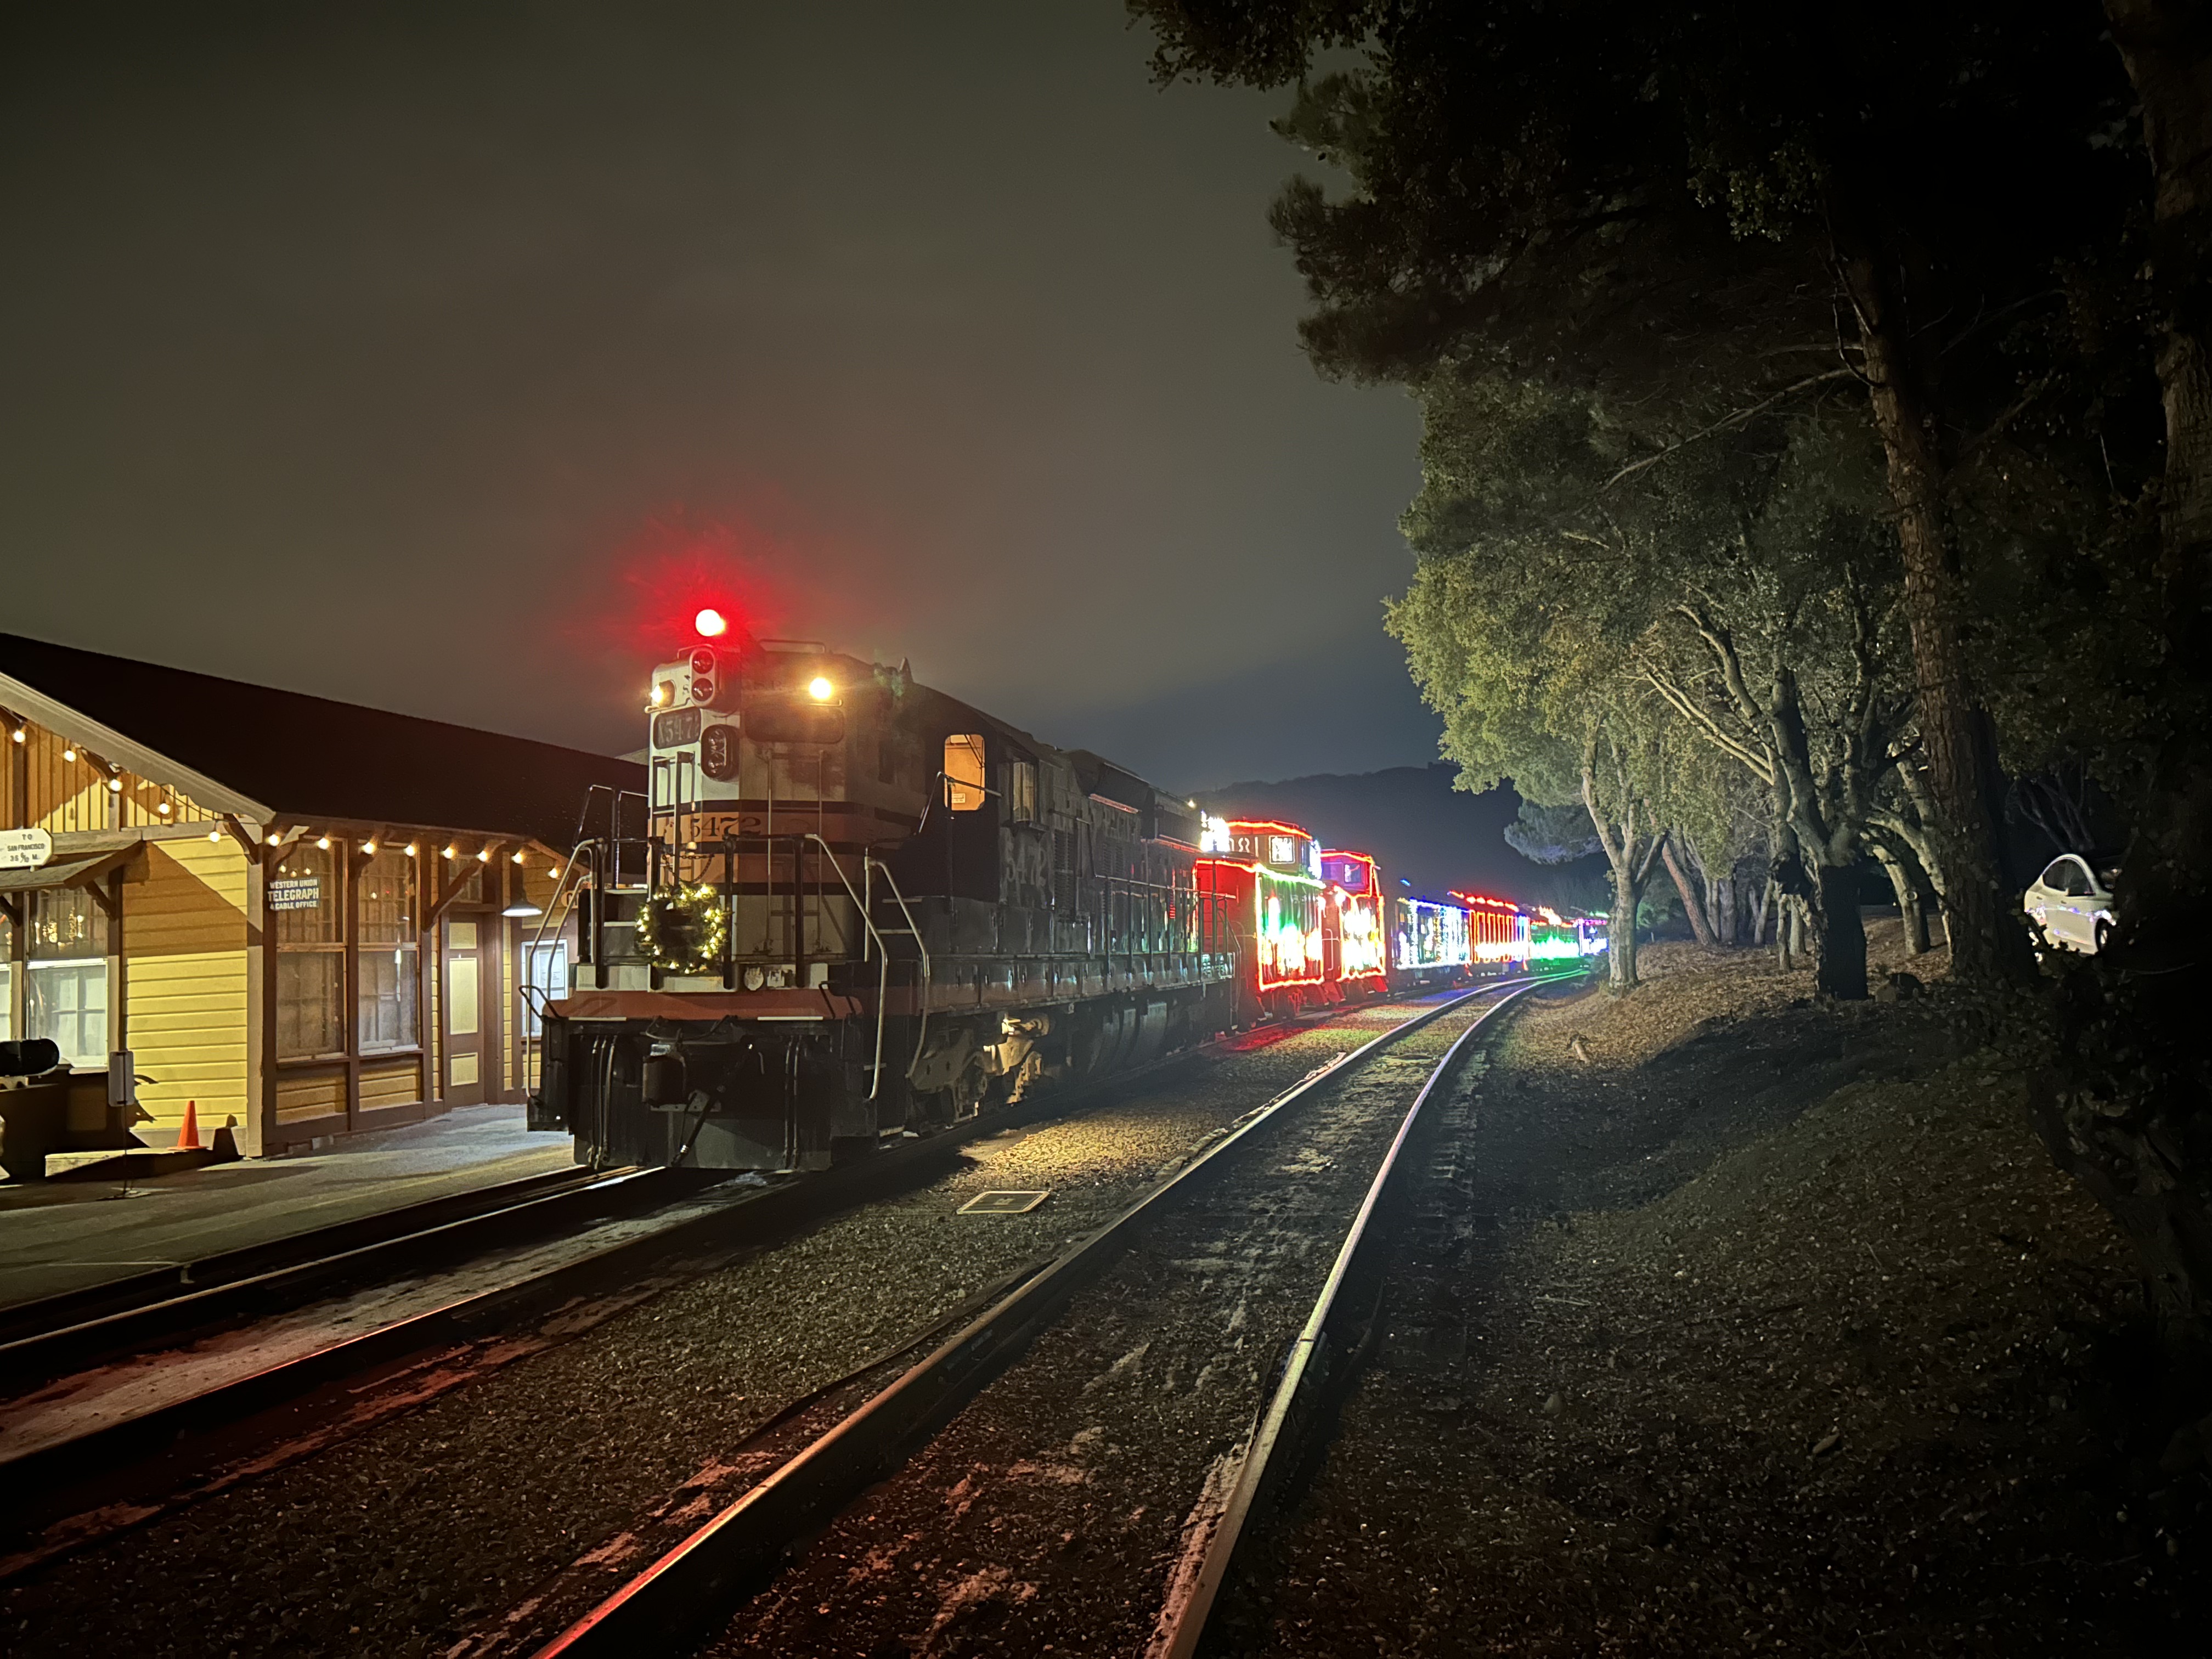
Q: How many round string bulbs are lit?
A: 13